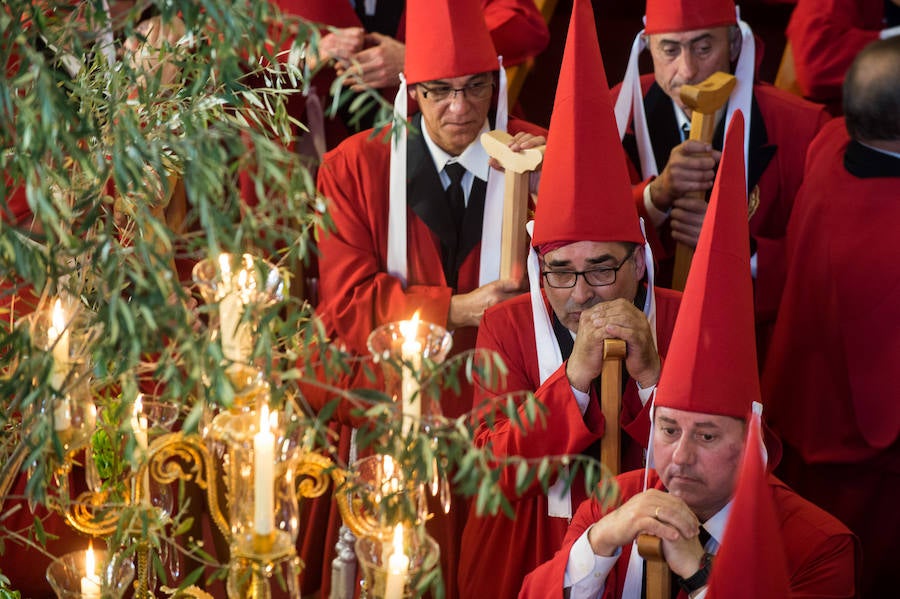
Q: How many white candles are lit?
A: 8